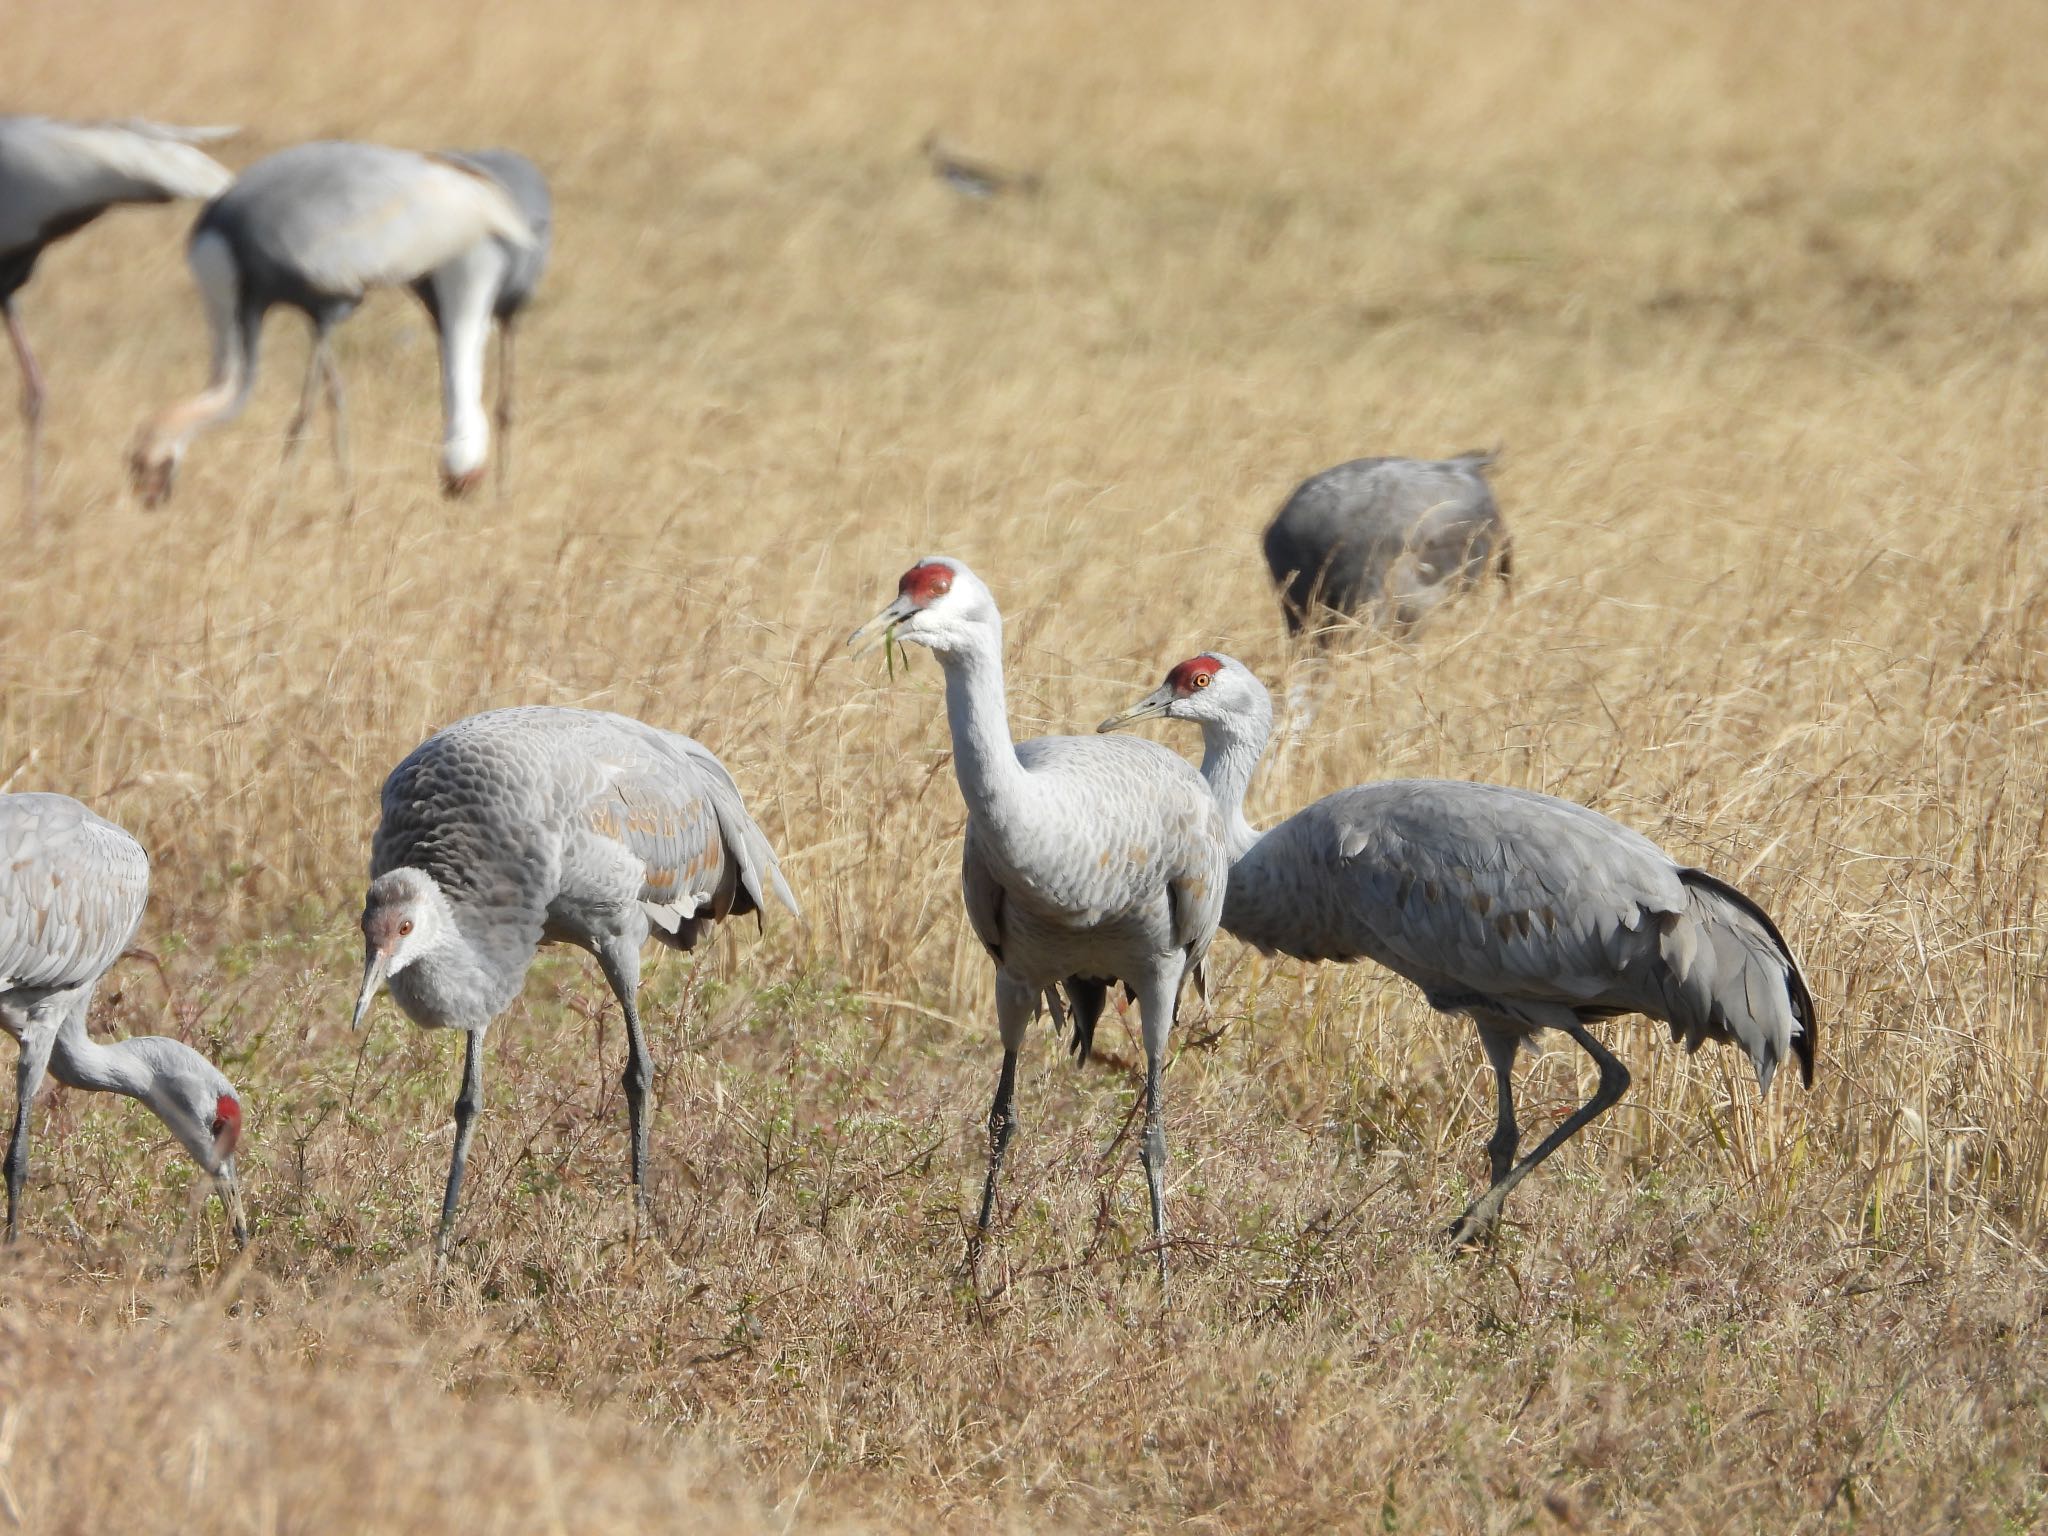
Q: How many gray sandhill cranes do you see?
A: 4